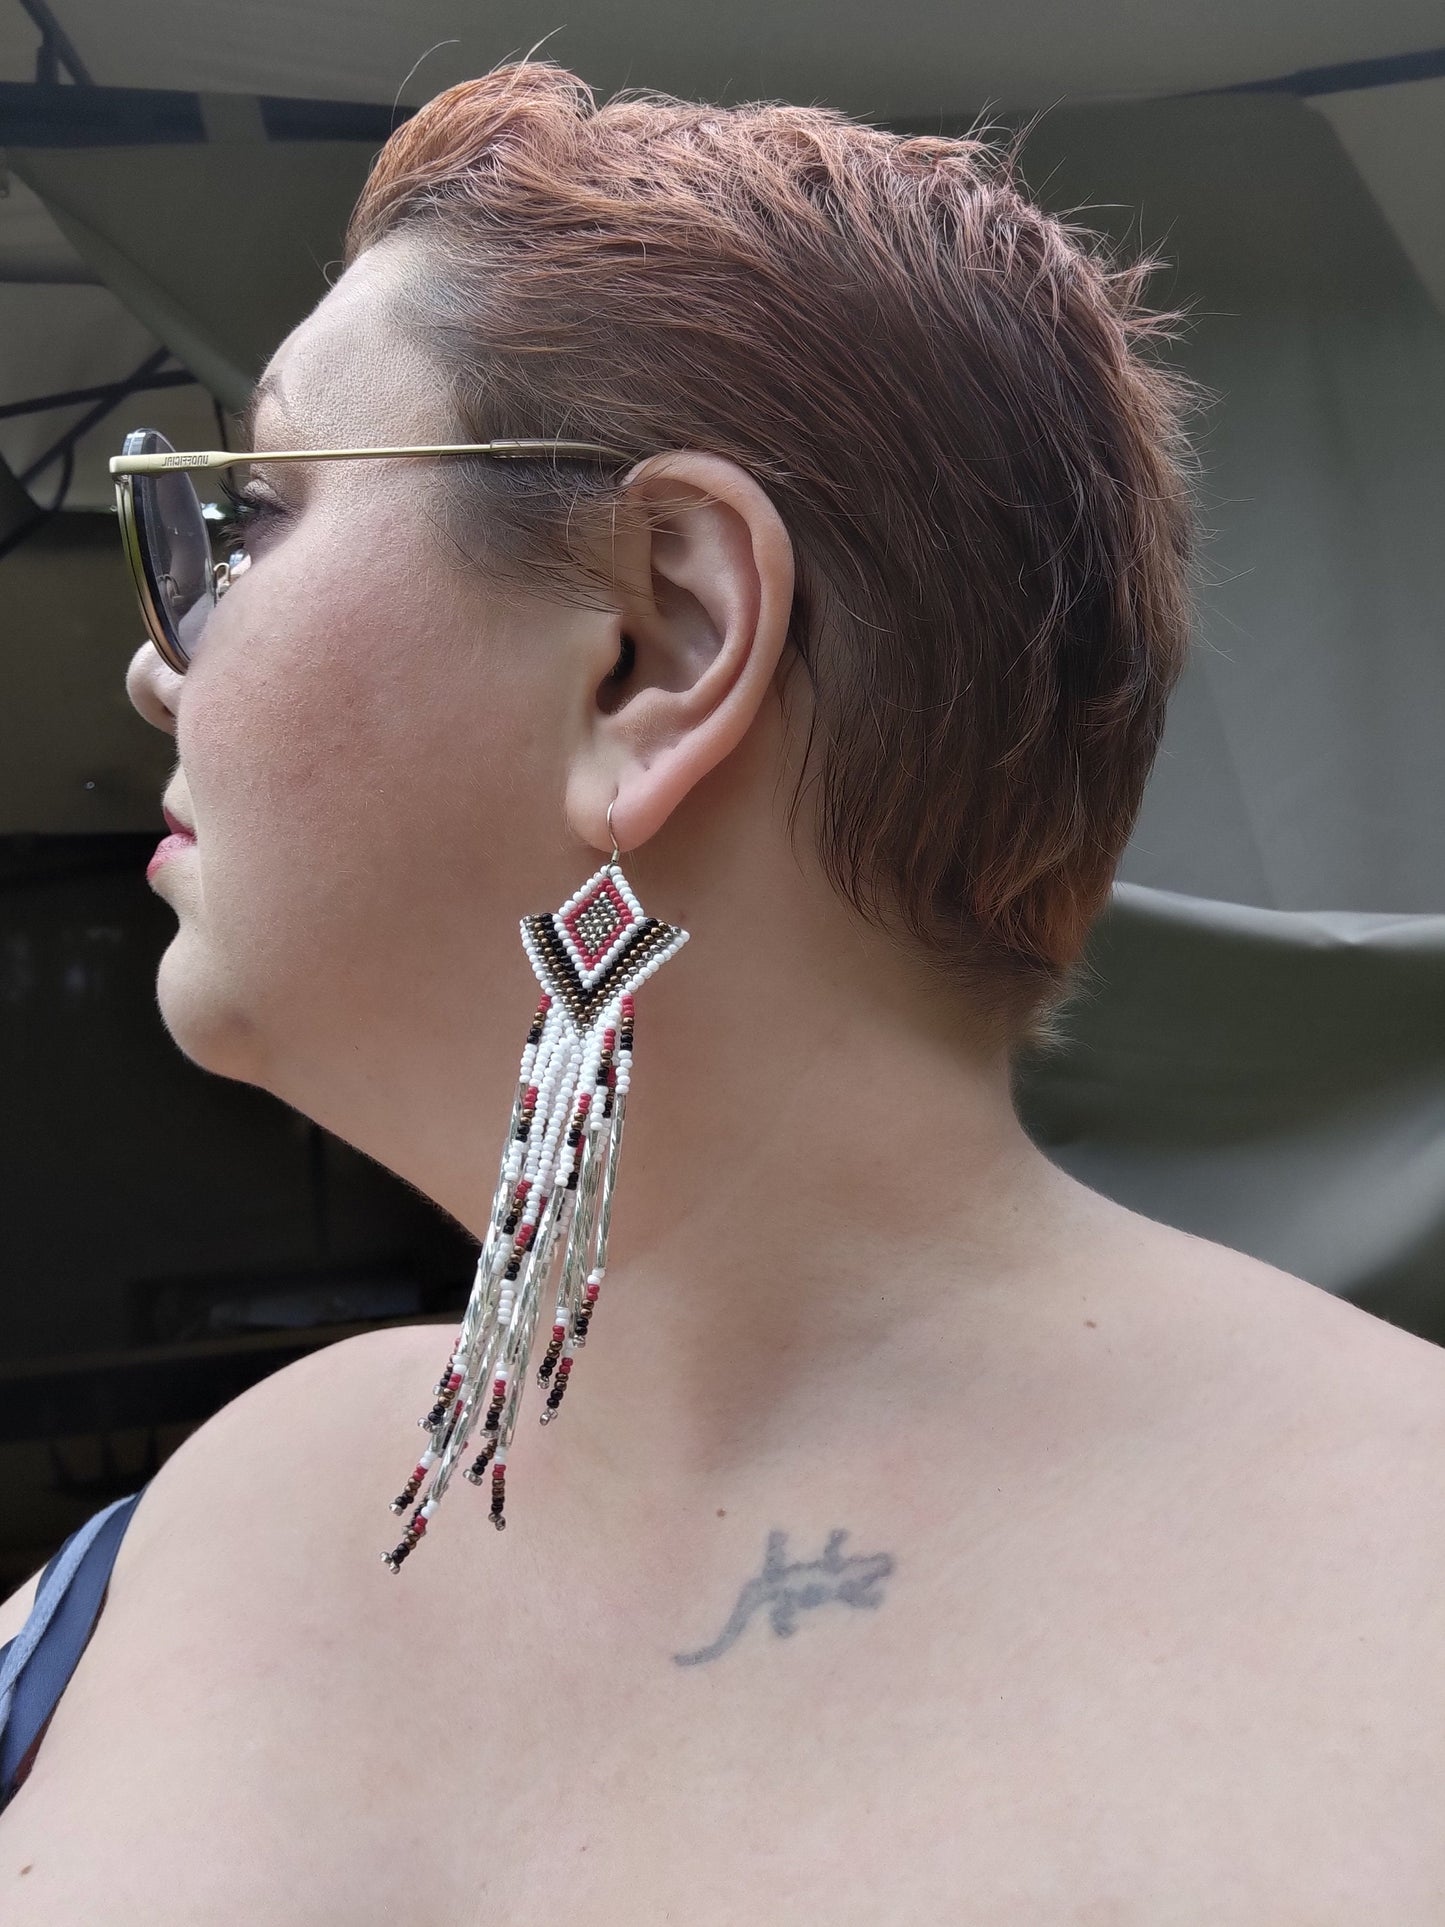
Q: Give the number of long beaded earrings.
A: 1